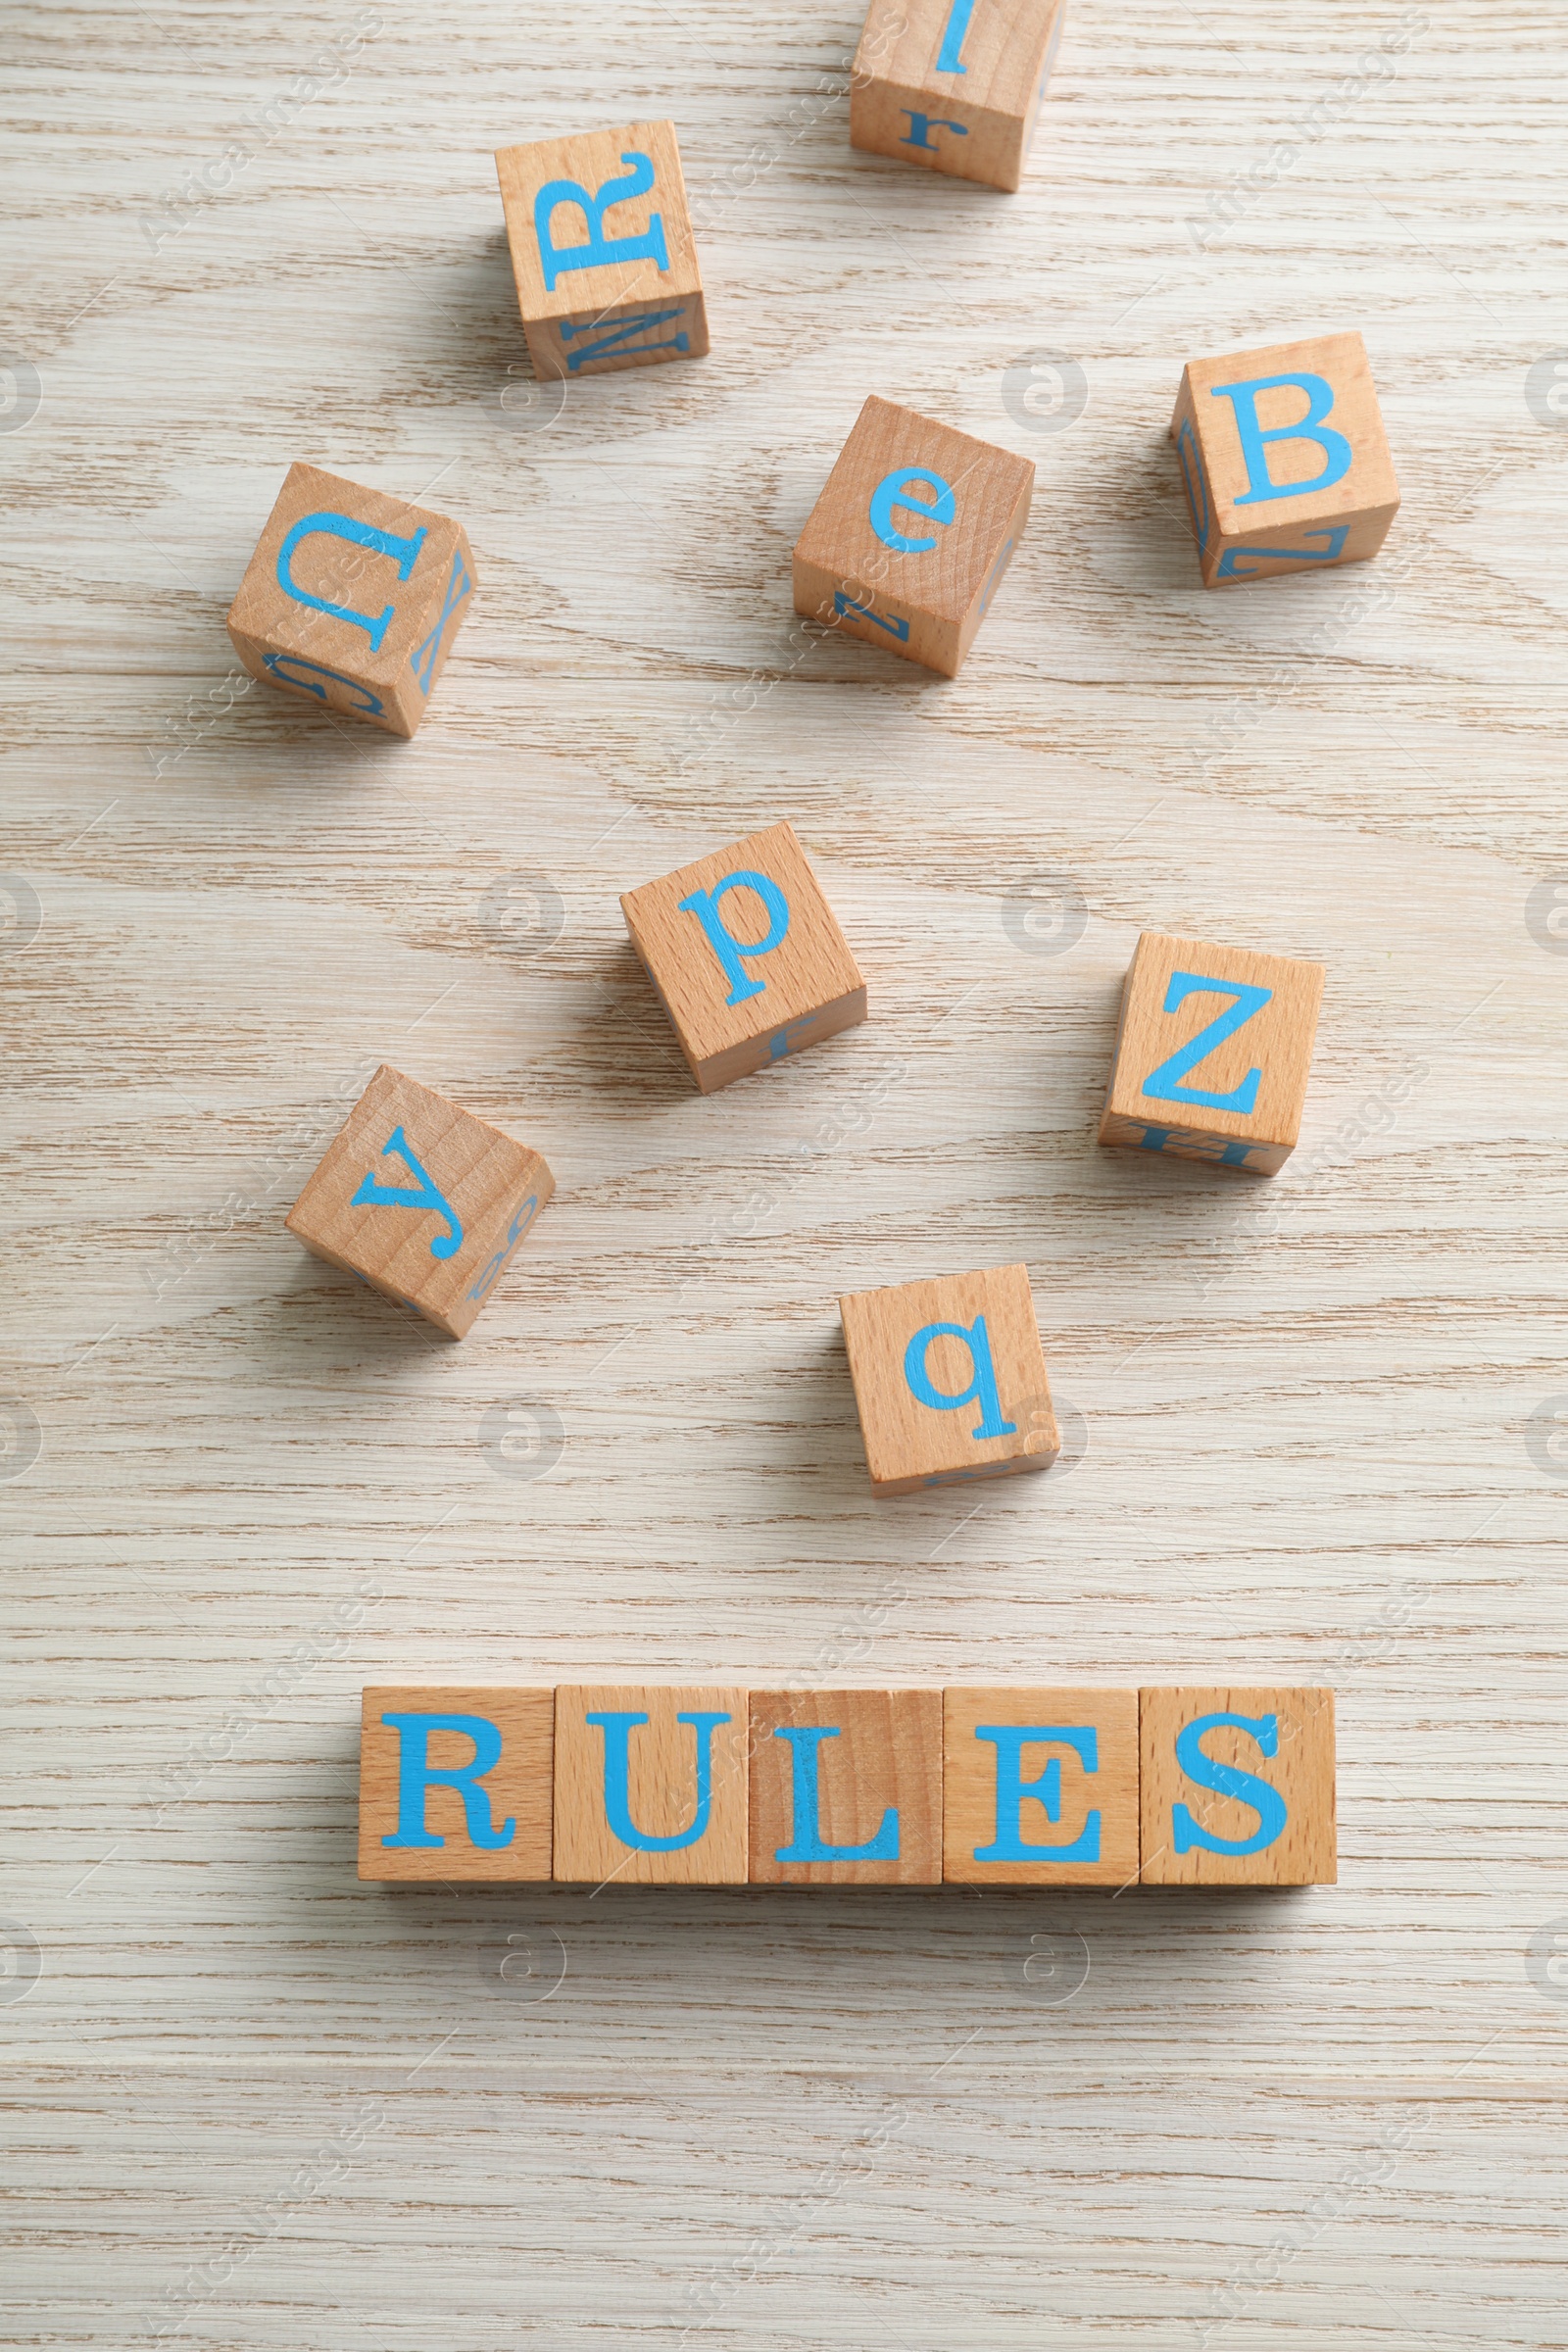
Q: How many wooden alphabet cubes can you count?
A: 14